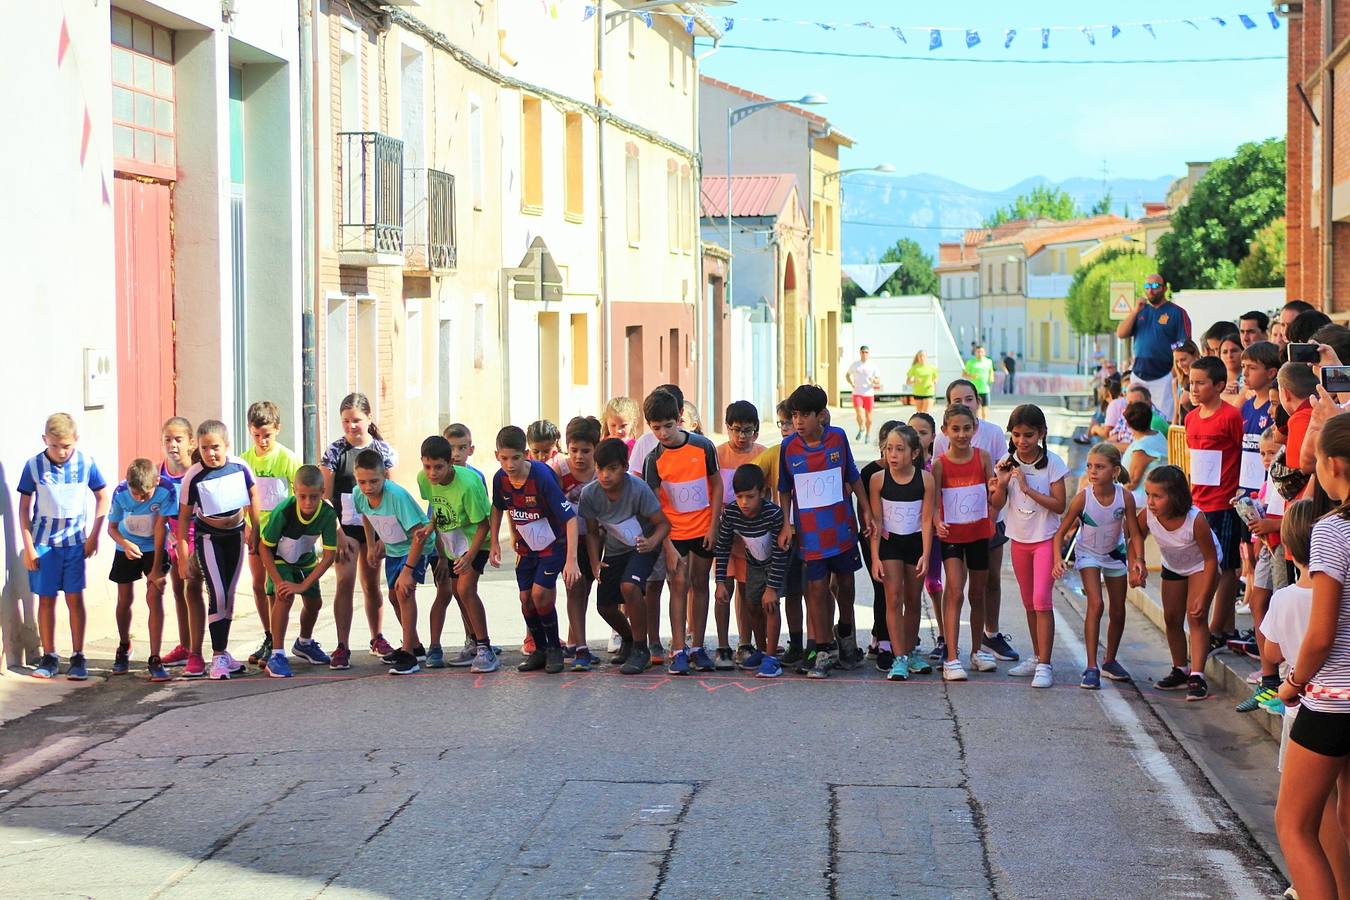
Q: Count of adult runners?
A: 3